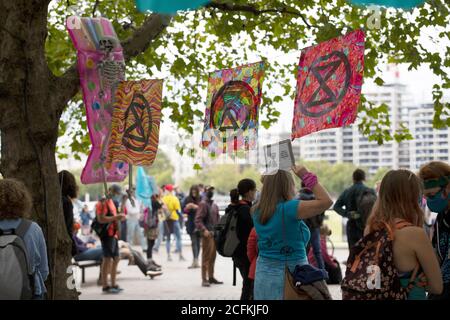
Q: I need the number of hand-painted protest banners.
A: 3